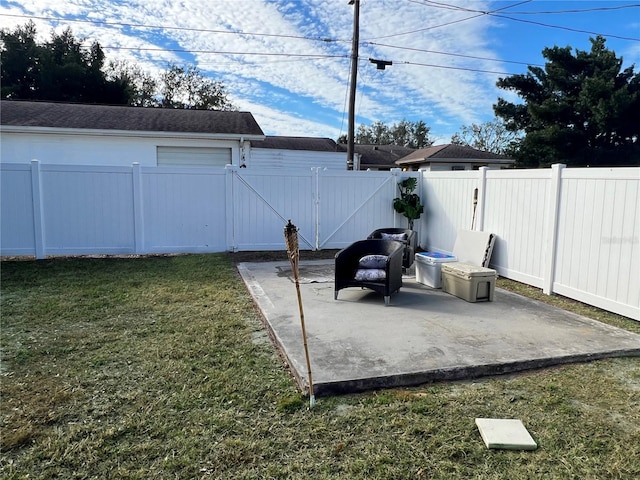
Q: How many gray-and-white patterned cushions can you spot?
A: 3